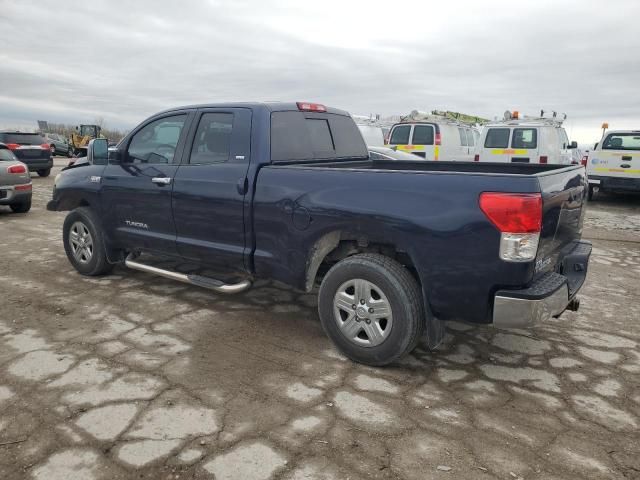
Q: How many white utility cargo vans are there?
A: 3